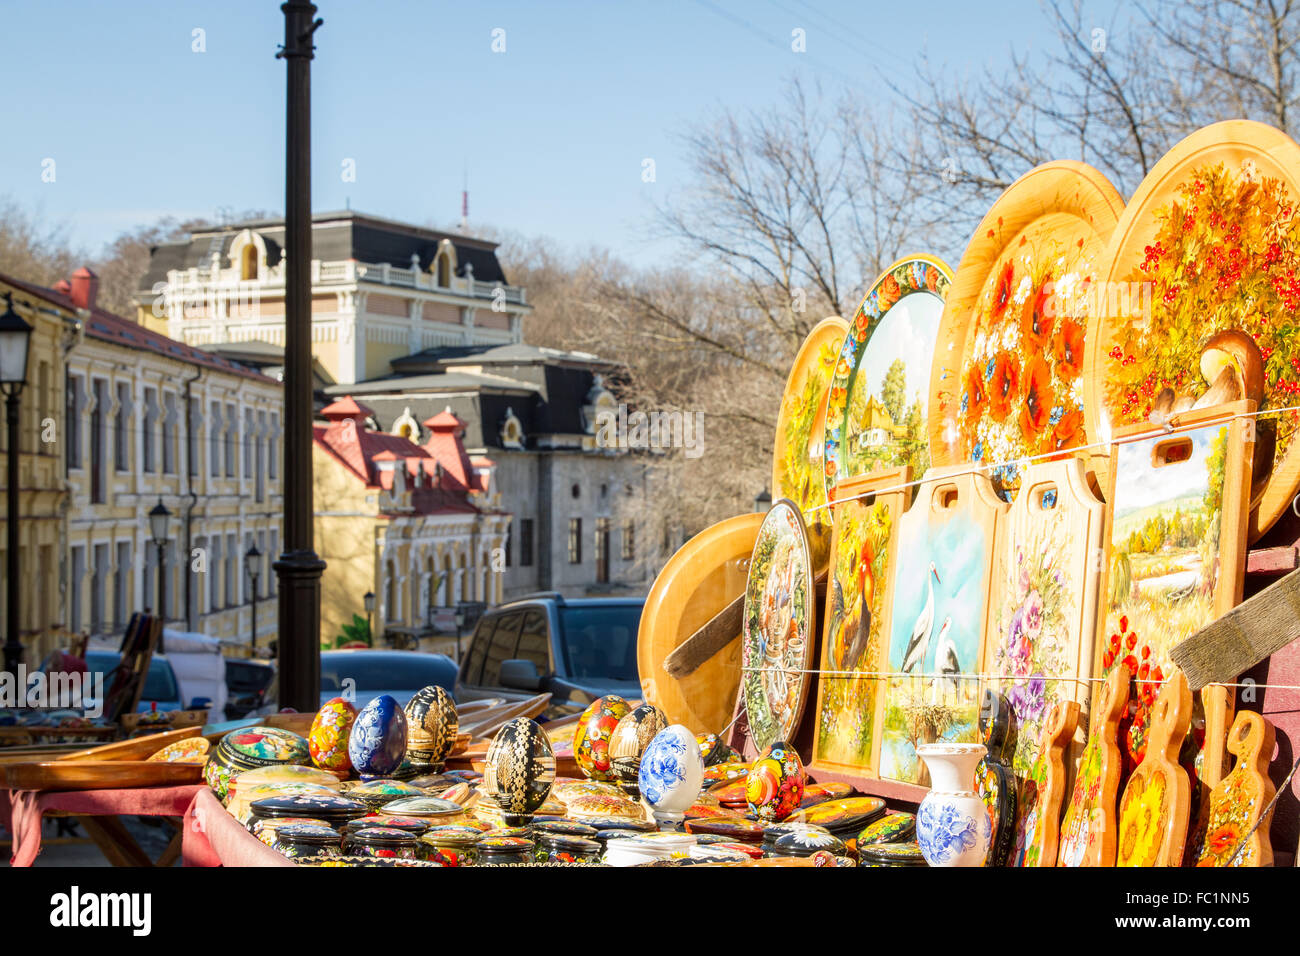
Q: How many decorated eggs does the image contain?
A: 8